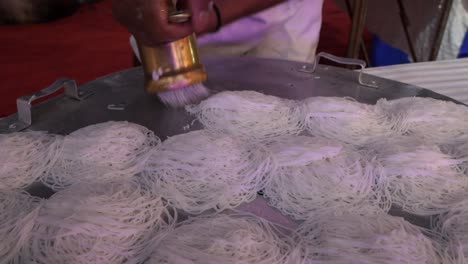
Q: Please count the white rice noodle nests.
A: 13